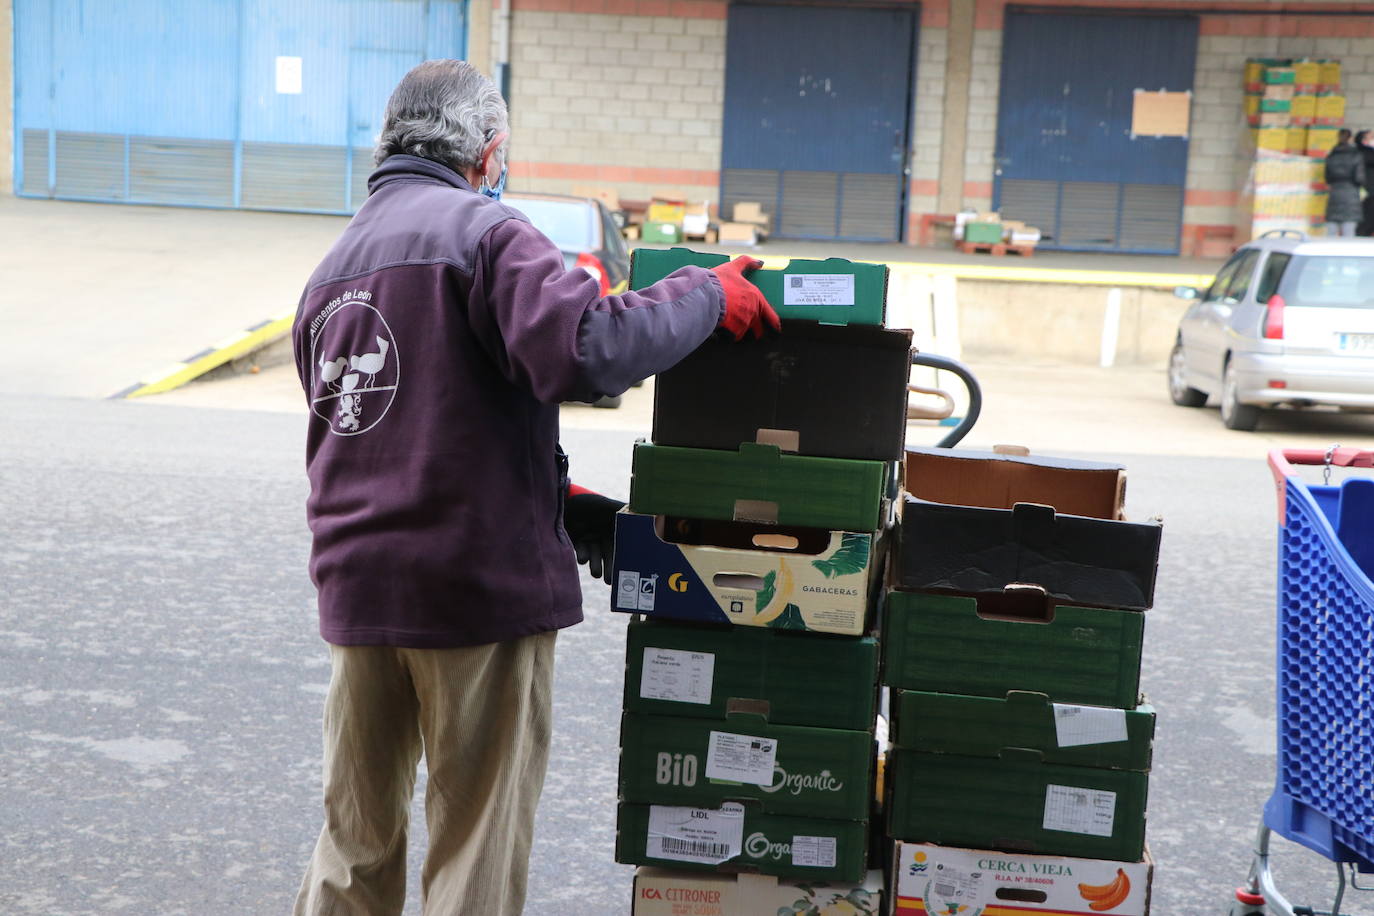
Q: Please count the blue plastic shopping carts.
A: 1